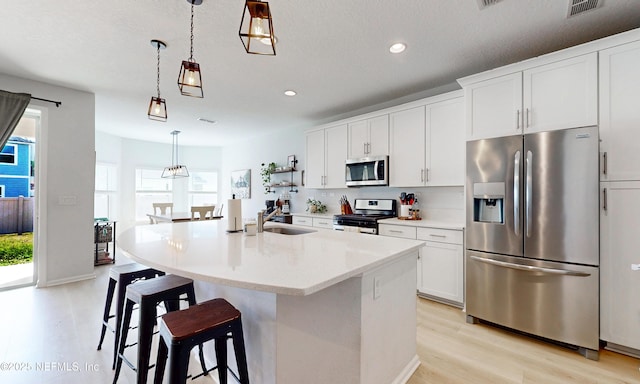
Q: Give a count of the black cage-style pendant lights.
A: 3